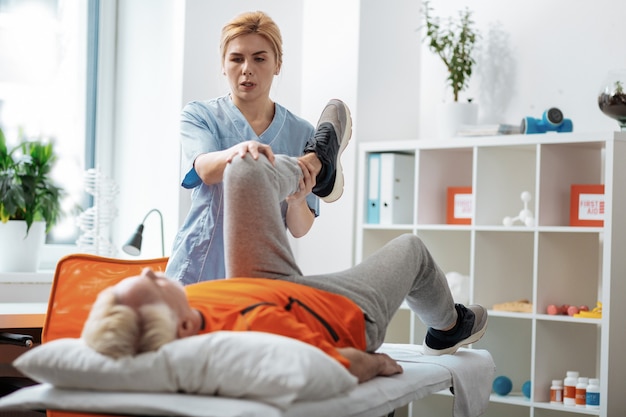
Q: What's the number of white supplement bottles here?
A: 4